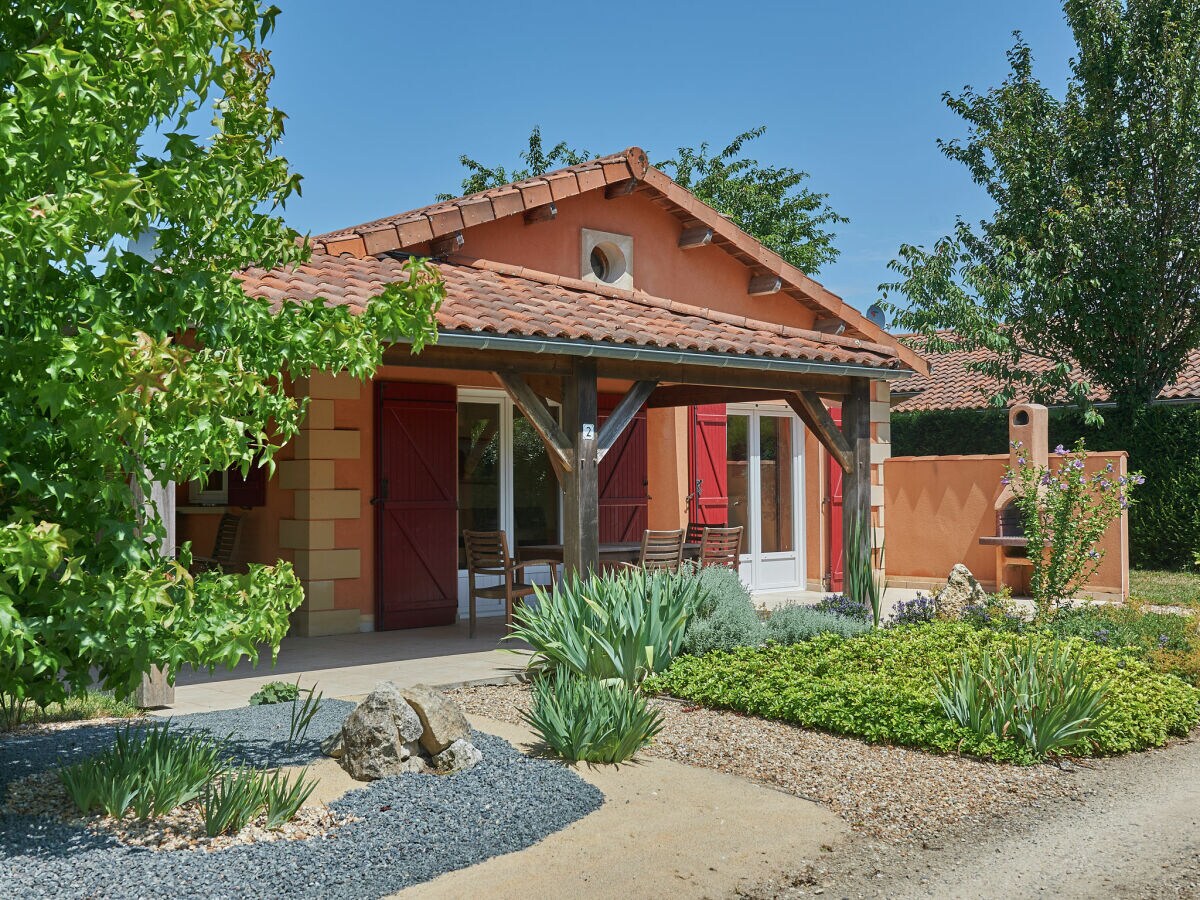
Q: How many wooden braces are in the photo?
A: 3